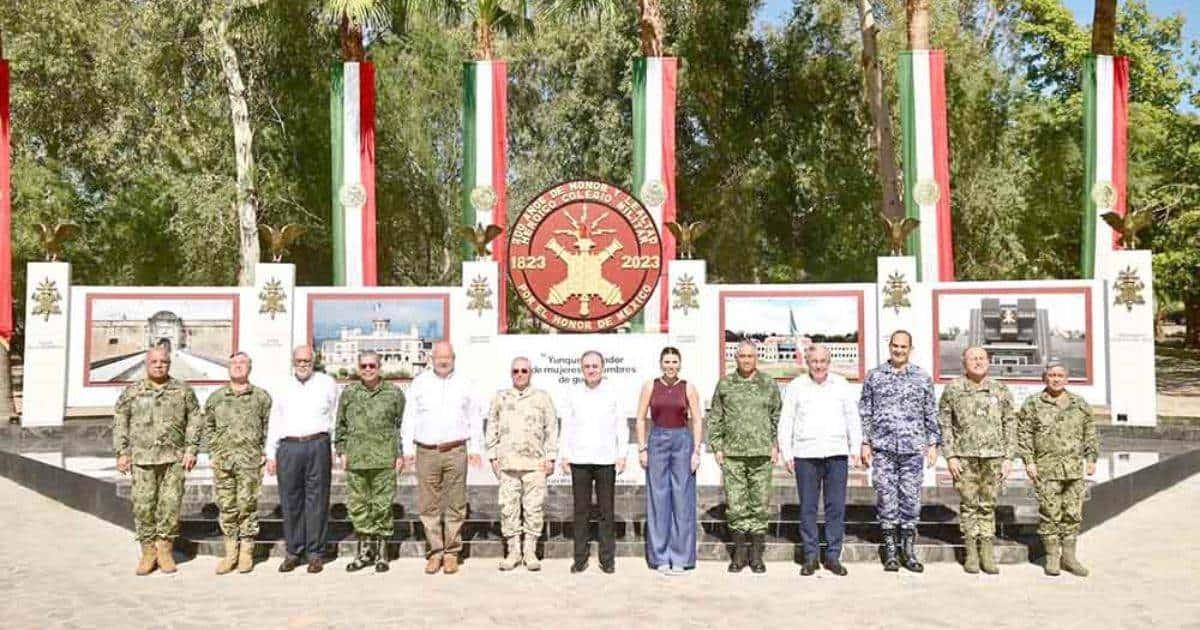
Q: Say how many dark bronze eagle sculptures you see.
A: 6